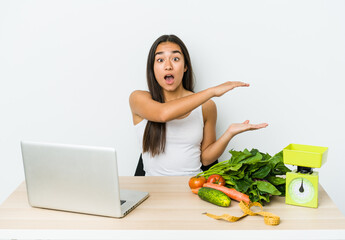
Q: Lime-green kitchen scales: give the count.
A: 1